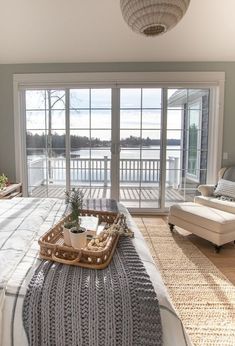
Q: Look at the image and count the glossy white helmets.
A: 0